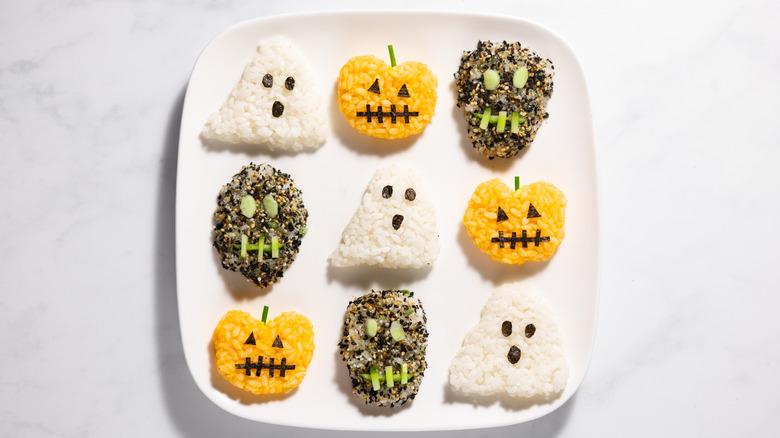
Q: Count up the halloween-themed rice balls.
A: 9